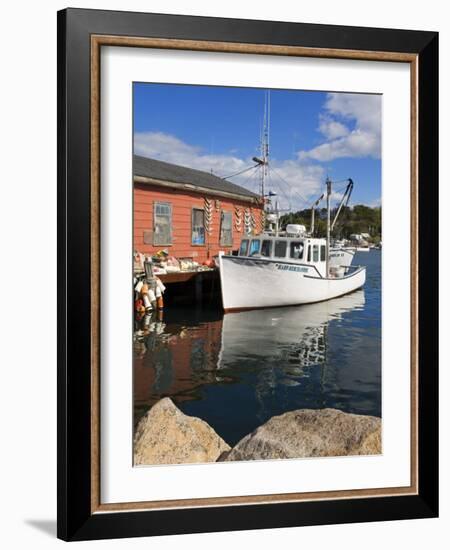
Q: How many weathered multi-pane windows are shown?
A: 3